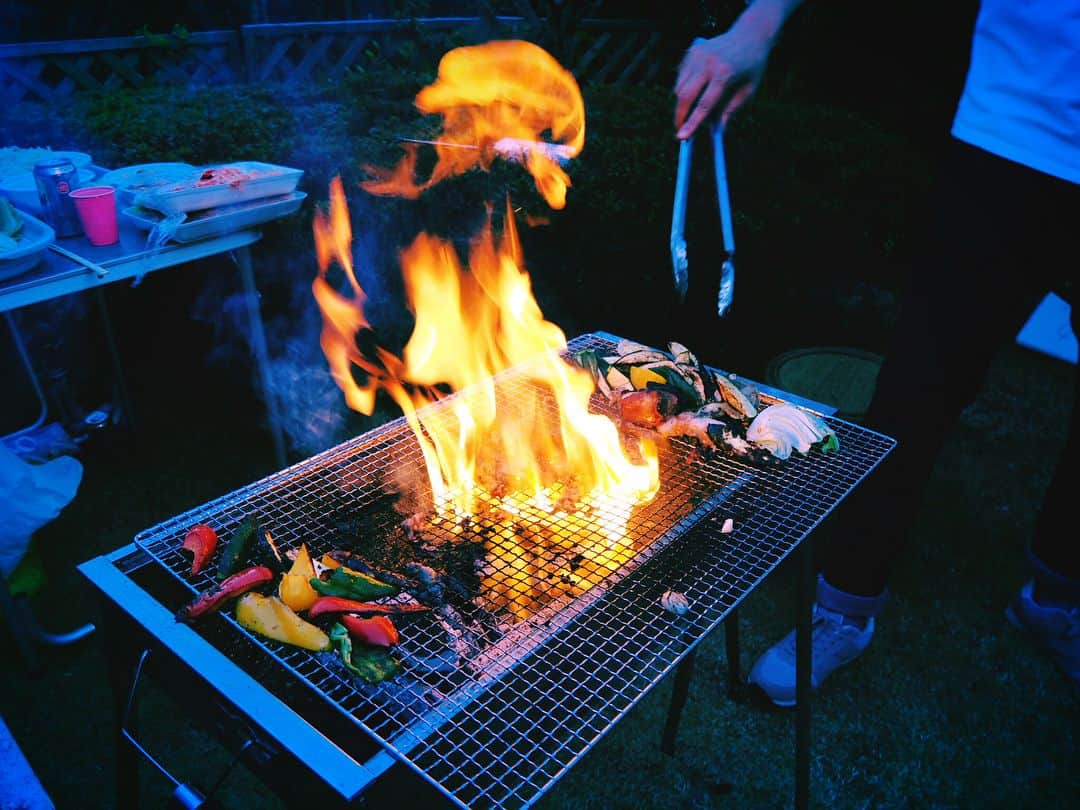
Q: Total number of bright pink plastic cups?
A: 1